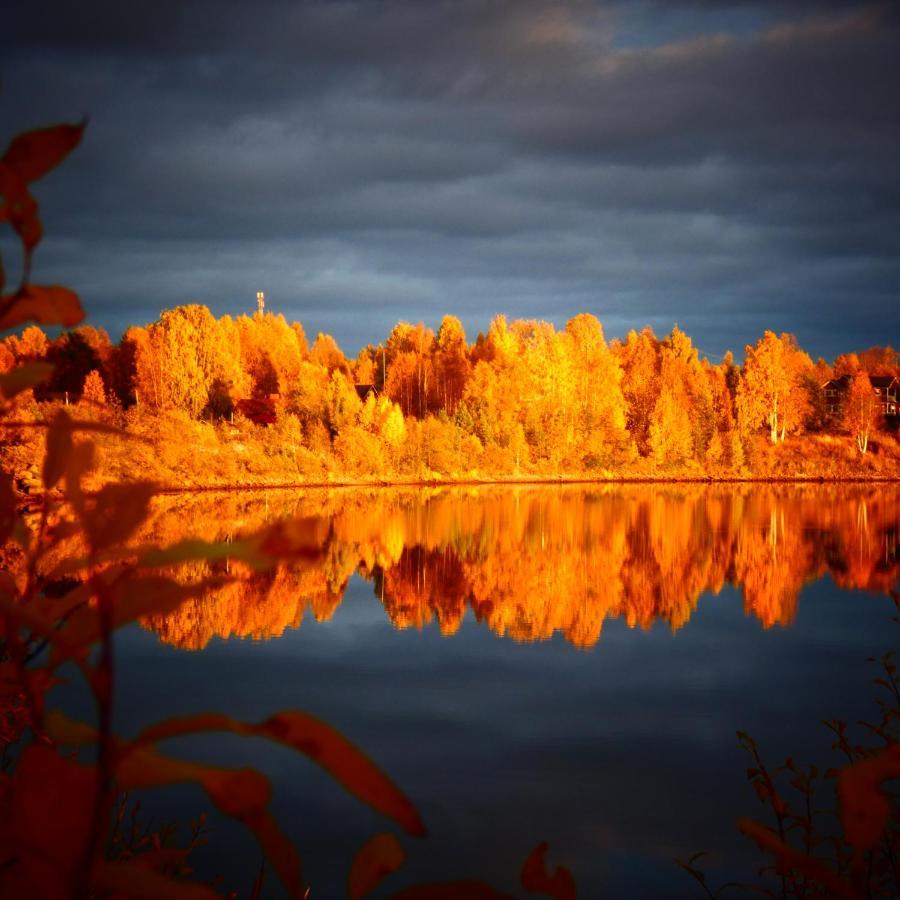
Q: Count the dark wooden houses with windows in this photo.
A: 2